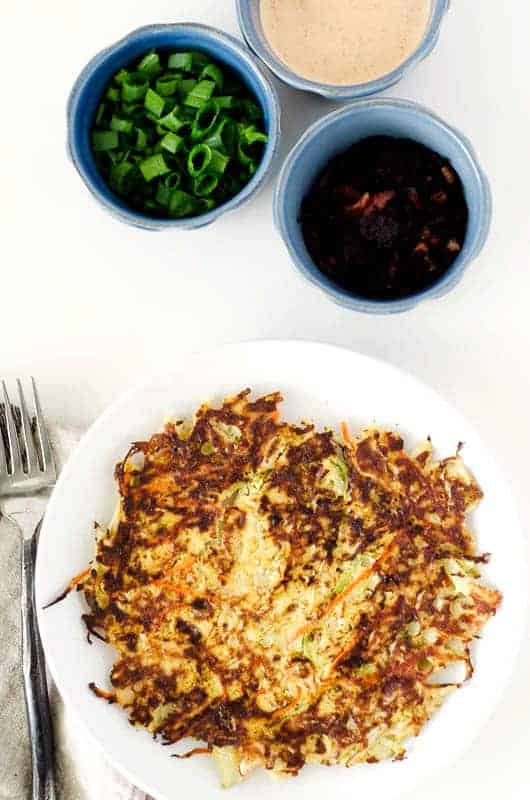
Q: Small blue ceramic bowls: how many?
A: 3